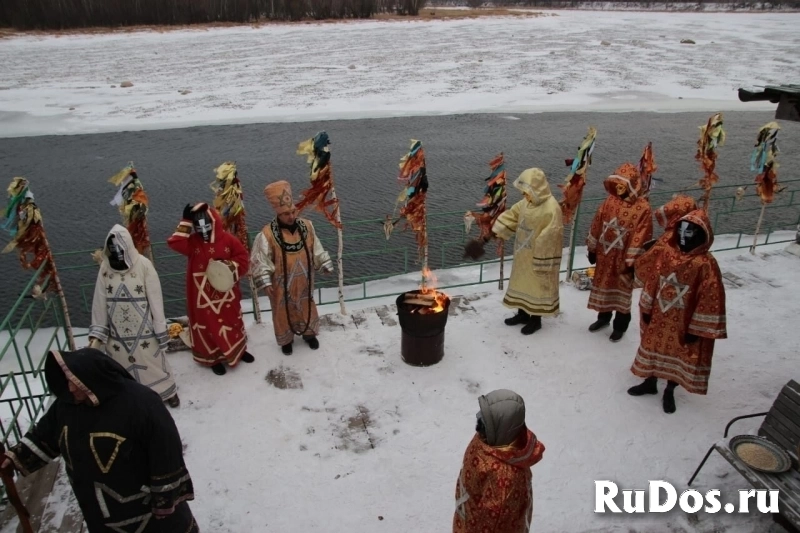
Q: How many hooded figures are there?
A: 8